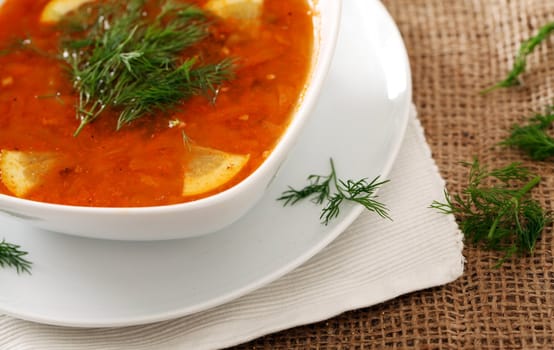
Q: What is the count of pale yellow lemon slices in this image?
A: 4